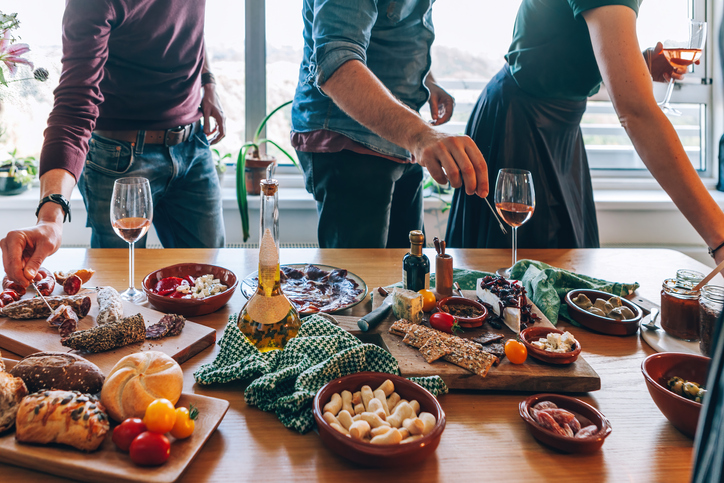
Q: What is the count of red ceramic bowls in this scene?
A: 7